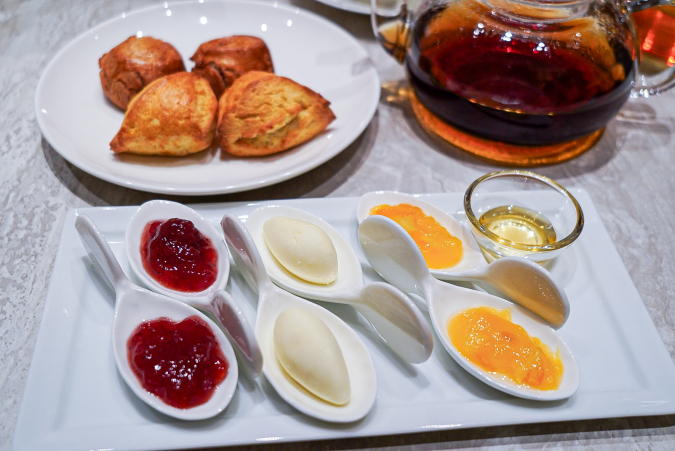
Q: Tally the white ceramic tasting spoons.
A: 6